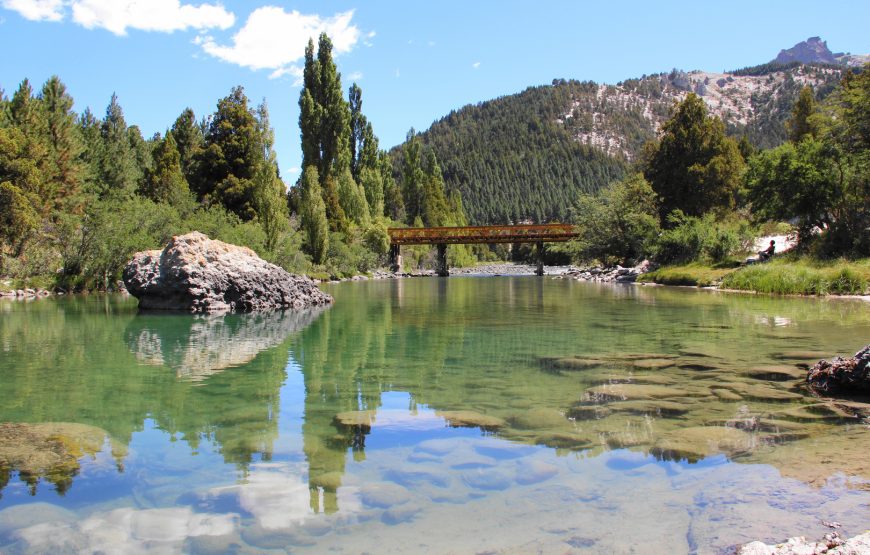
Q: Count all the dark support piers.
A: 3